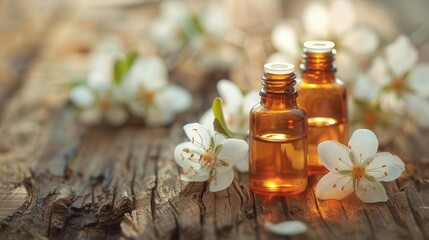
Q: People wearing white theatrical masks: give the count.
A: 0